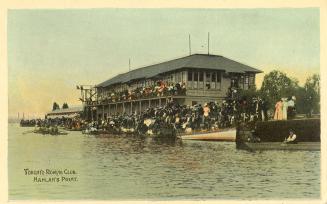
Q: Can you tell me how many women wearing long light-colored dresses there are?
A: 2